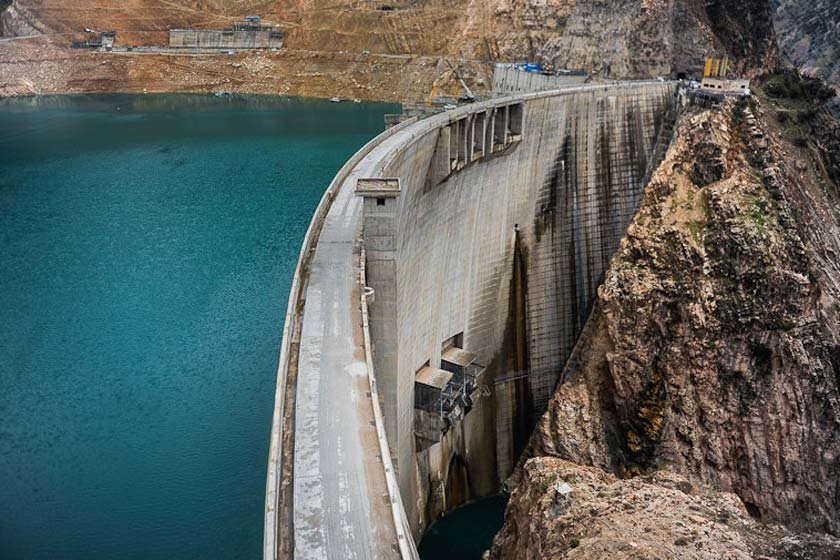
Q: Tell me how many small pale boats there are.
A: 3